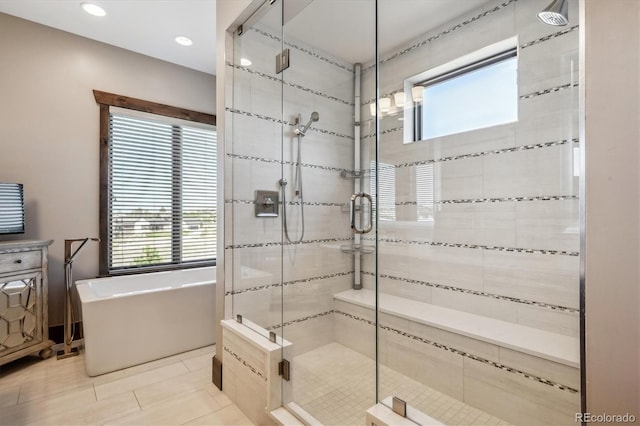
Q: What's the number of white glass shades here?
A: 4